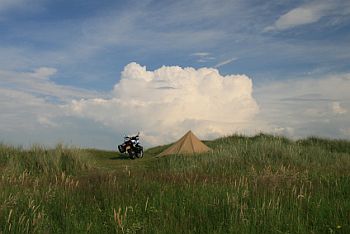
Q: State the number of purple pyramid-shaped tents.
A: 0